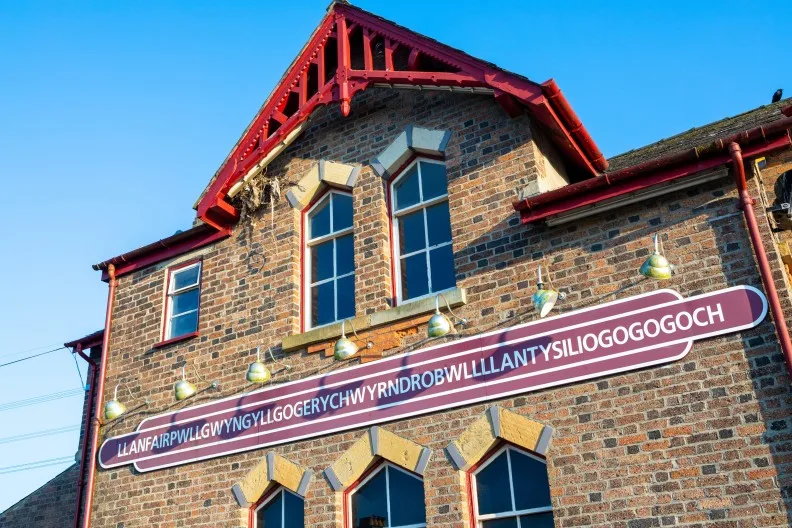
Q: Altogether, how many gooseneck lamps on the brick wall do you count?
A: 7